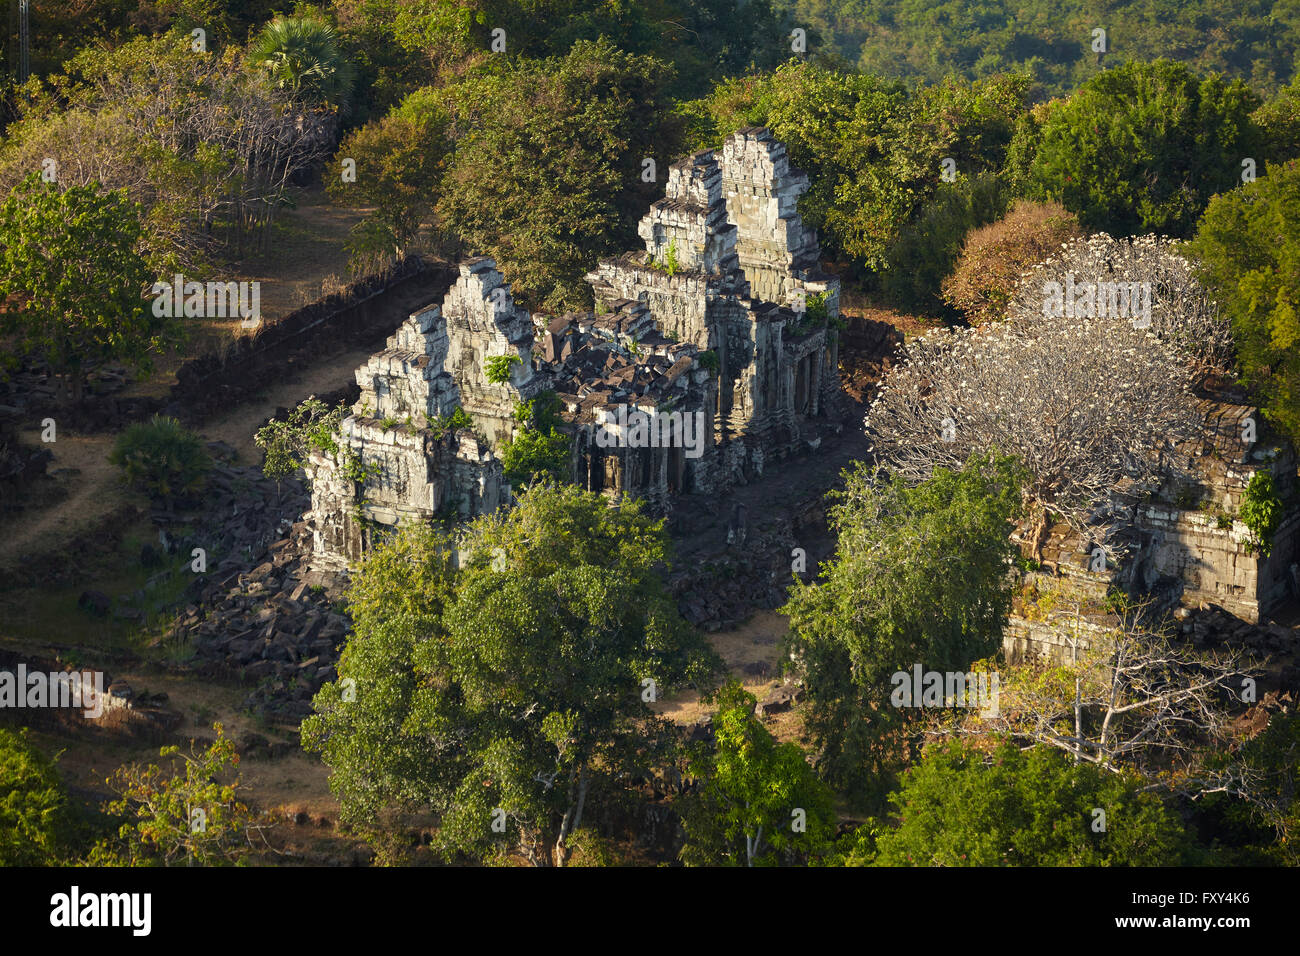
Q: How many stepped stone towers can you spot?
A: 4